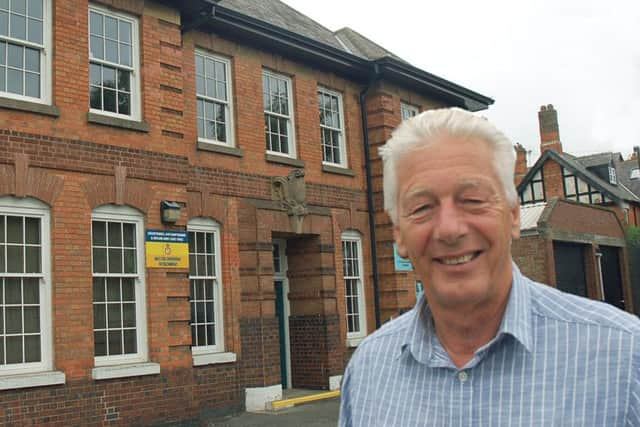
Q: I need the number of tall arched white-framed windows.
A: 4